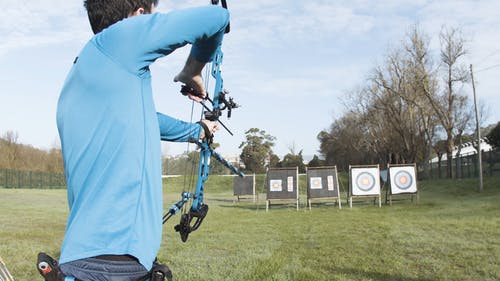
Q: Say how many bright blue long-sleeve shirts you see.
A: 1